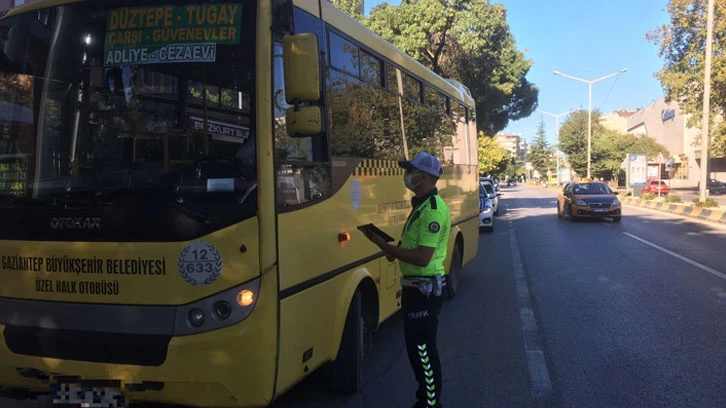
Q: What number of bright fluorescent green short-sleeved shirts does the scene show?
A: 1